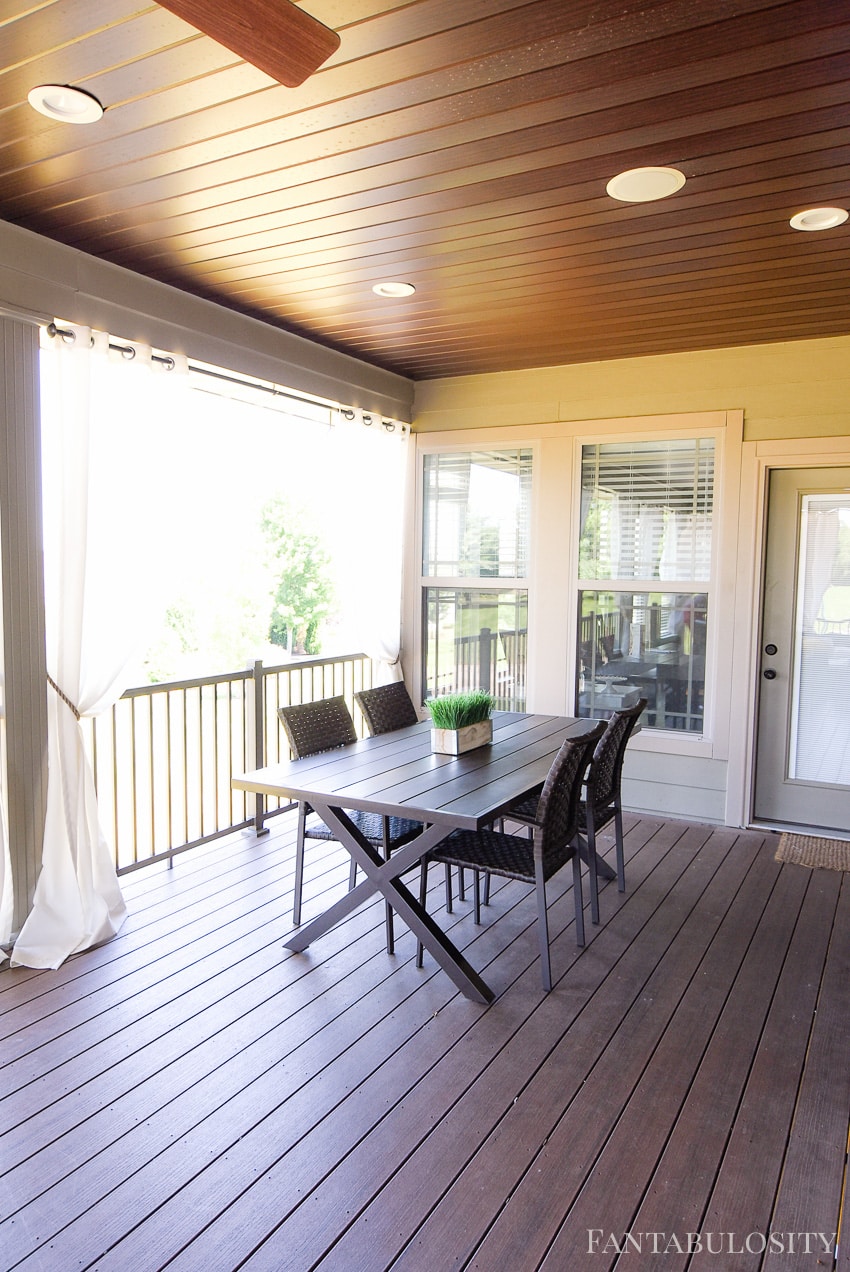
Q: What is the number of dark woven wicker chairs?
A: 4